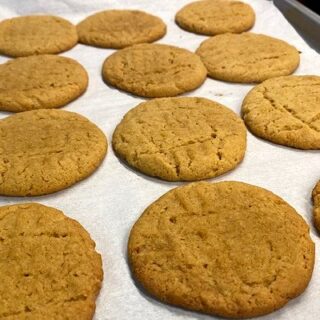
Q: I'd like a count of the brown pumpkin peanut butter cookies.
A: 12